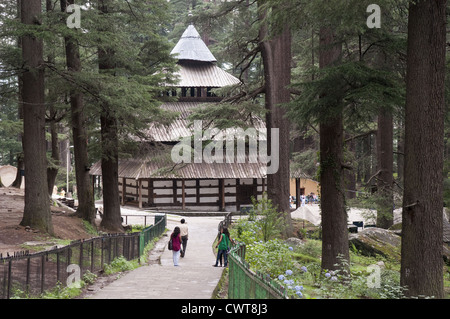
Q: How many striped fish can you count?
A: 0